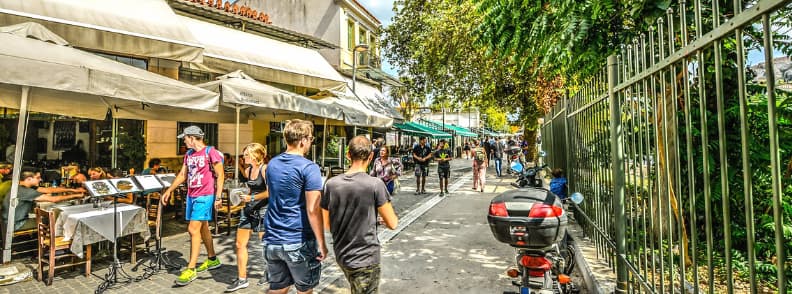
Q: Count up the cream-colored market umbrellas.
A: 3